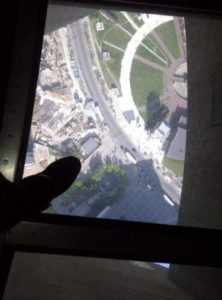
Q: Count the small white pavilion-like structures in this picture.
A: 3